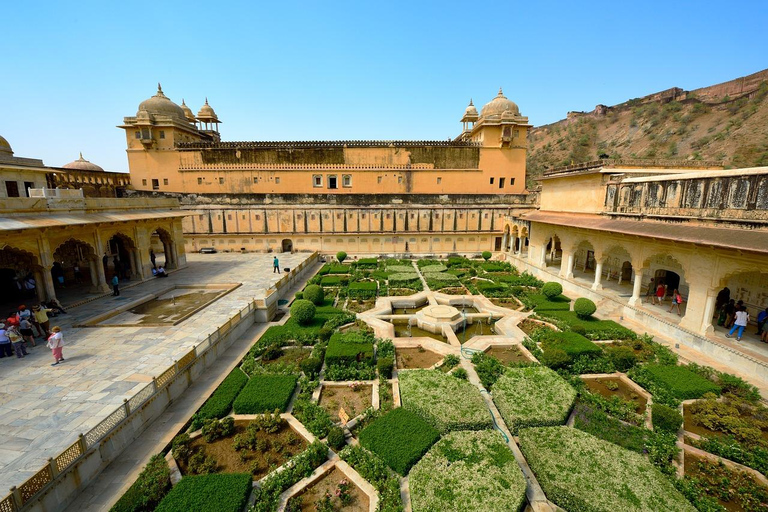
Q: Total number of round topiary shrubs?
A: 6